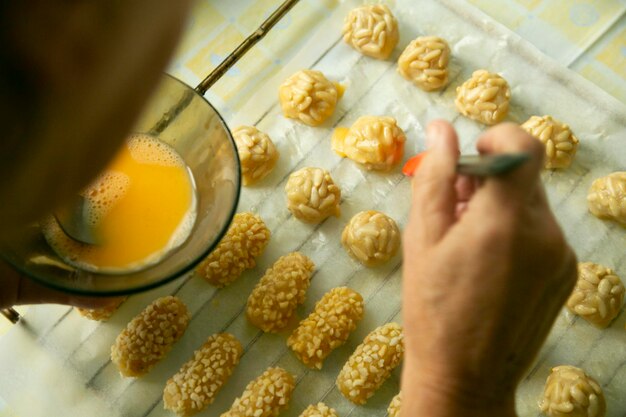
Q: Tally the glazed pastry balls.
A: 12